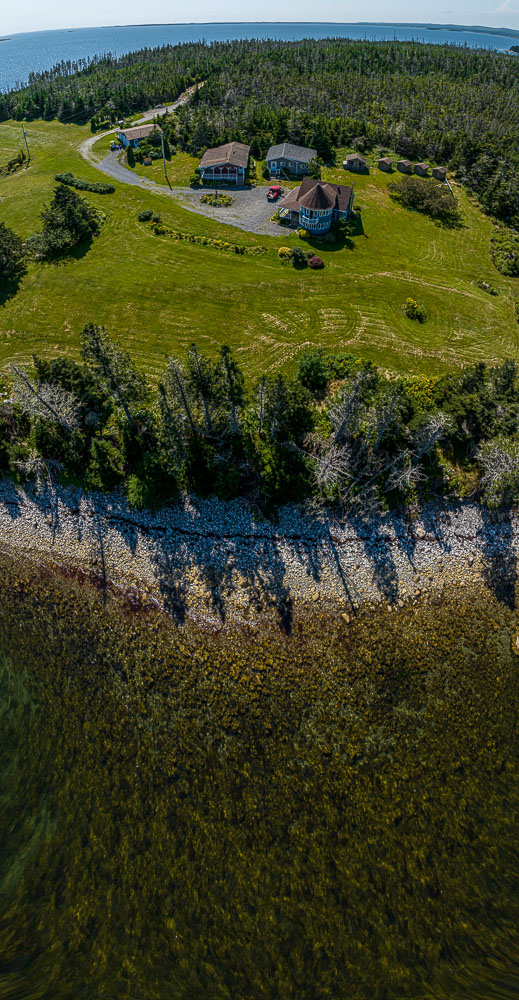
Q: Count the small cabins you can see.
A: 5